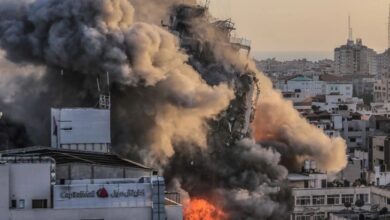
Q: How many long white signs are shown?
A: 1